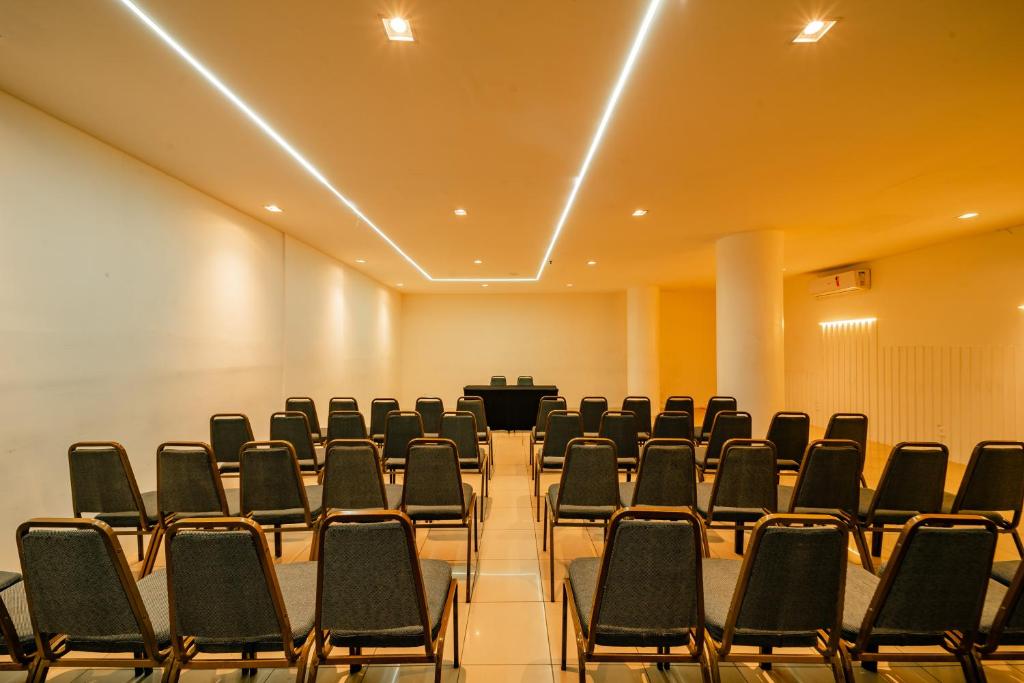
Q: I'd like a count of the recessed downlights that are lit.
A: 12